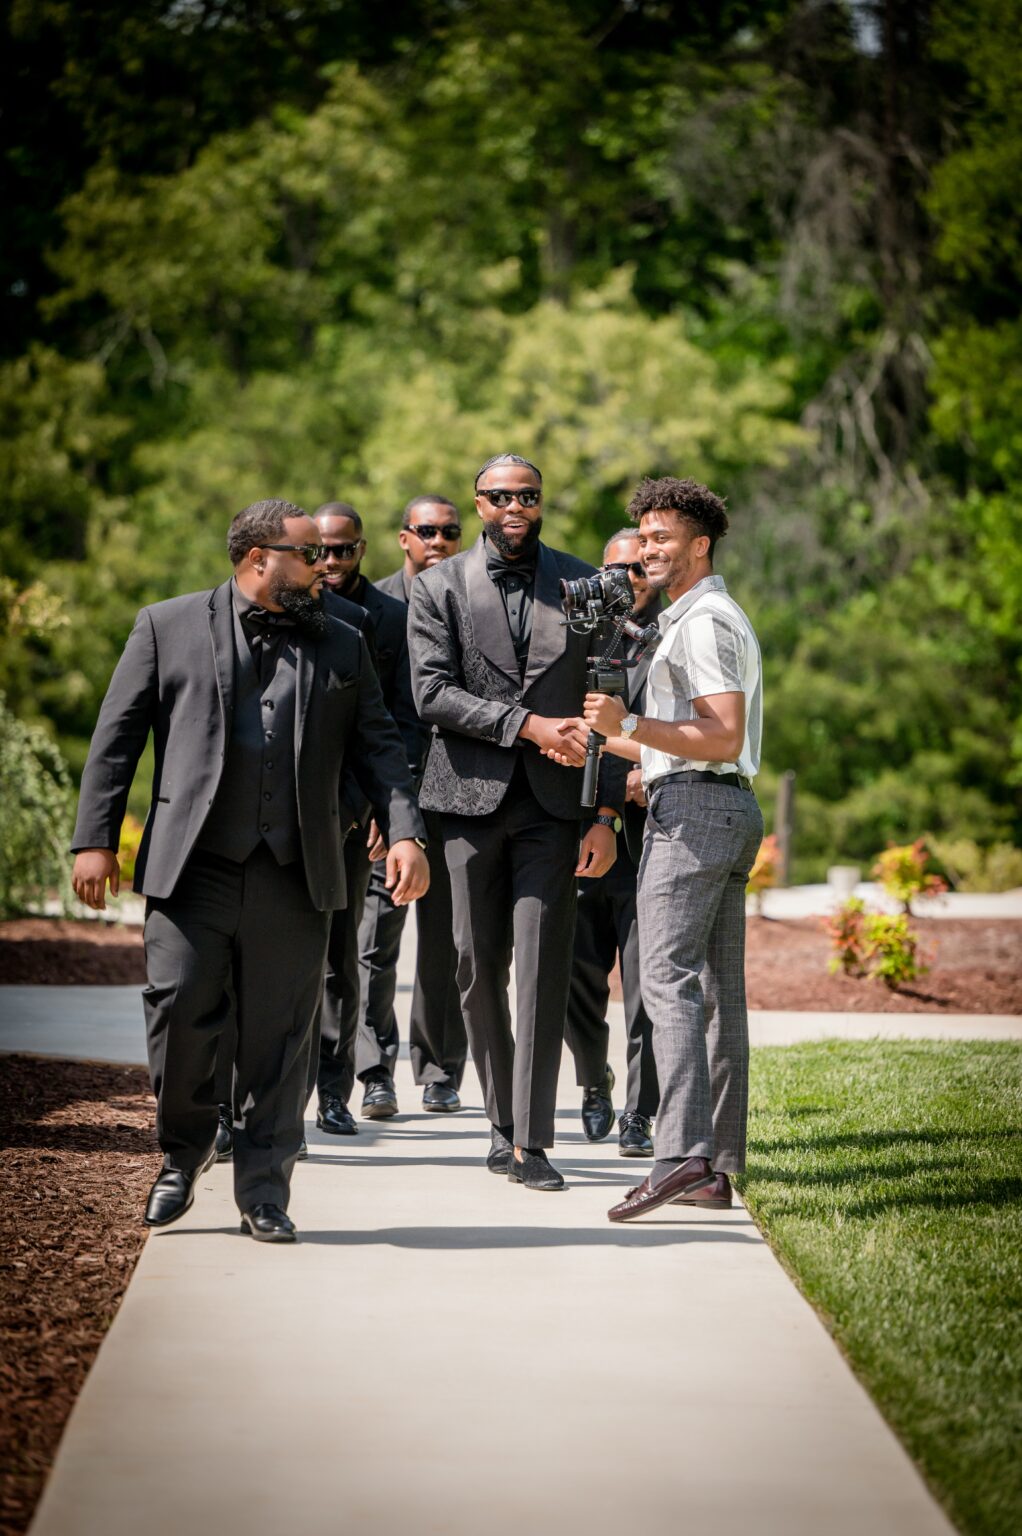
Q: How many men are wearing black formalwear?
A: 5